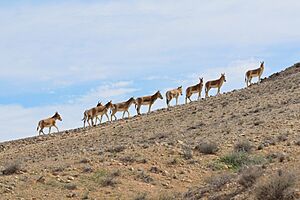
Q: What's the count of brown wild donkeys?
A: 9